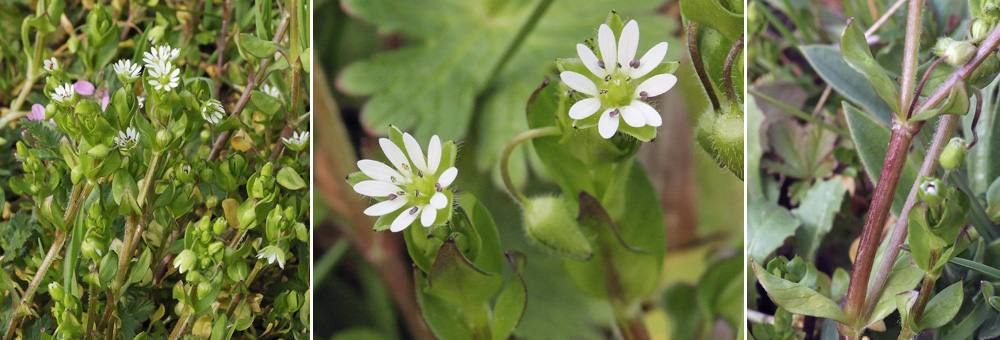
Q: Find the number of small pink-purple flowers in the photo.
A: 2